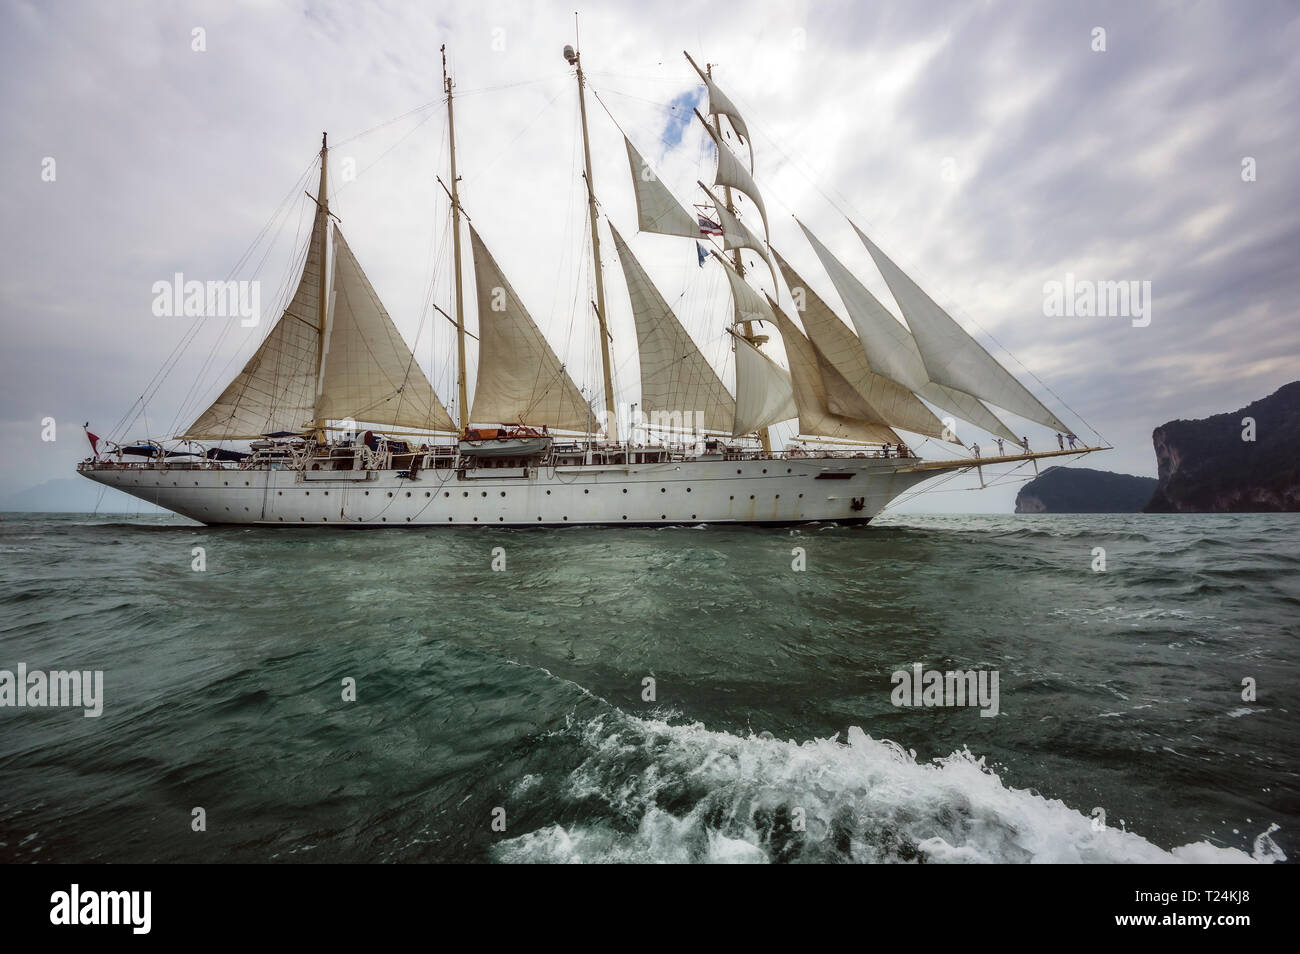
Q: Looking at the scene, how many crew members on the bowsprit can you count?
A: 5